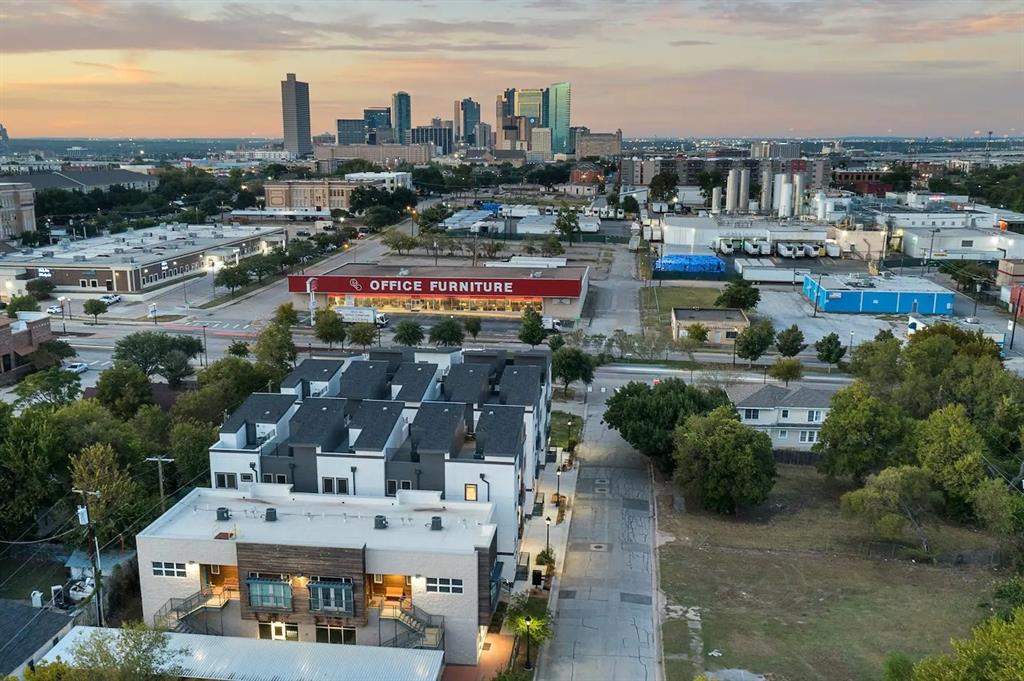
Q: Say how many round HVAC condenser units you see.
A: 4